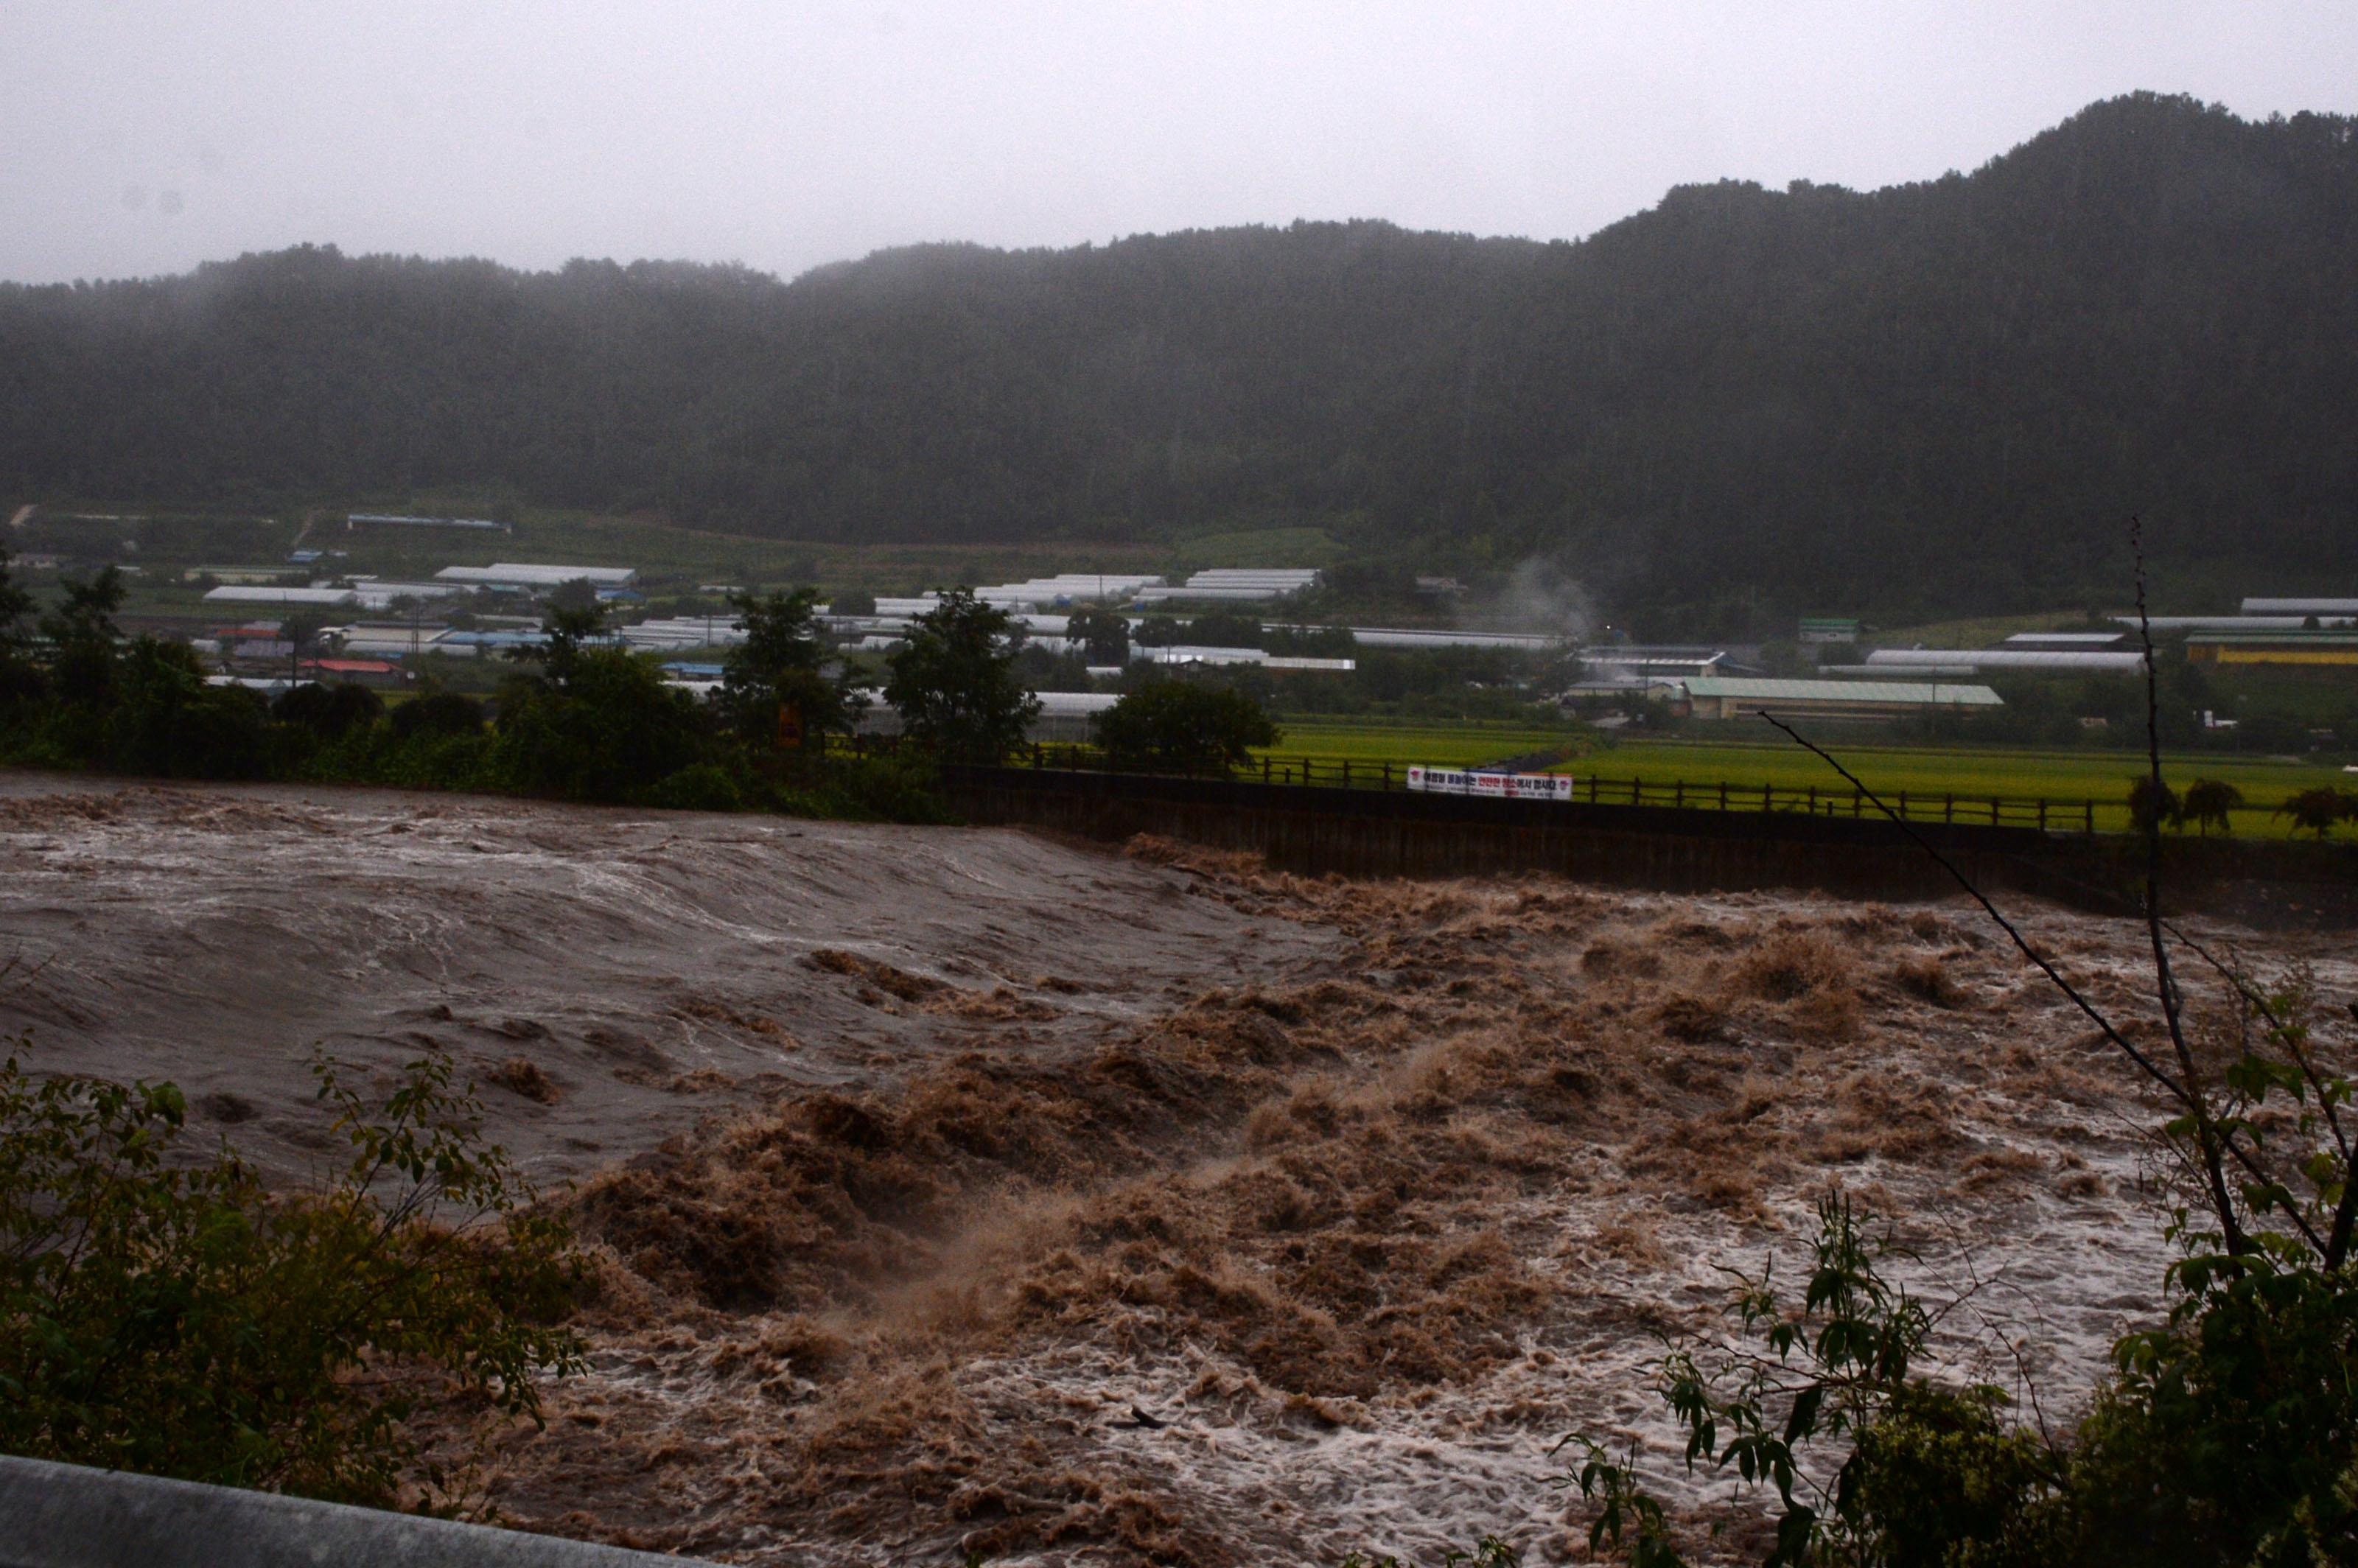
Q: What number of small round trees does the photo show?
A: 3